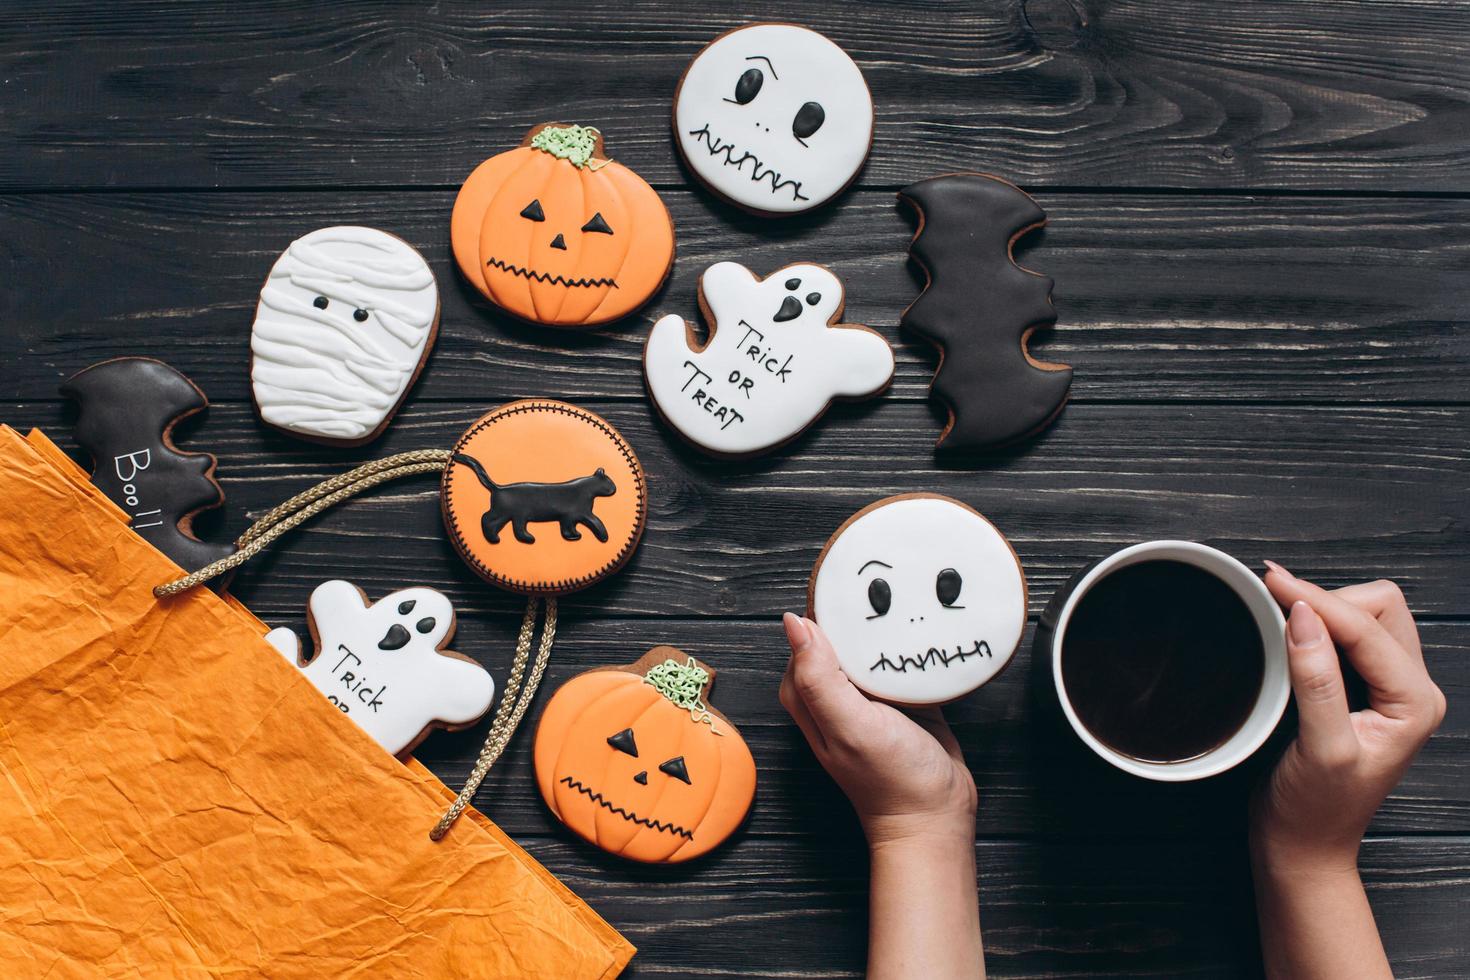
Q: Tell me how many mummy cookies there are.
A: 1